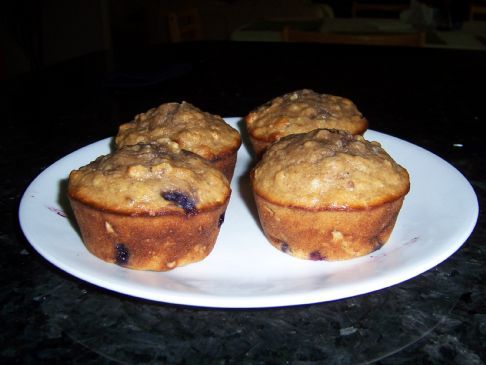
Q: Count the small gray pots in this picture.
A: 0